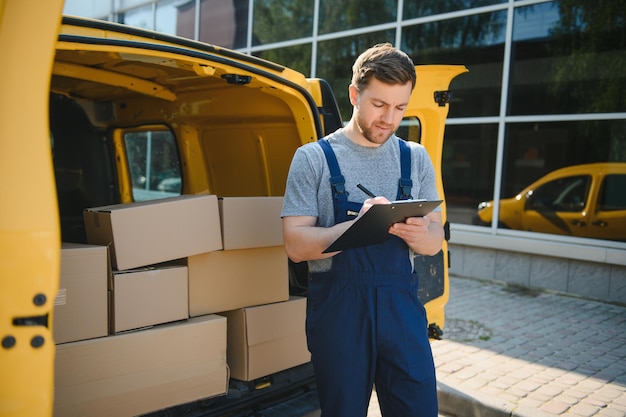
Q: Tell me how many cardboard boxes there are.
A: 7